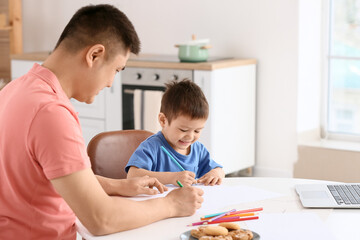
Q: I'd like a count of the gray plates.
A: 1